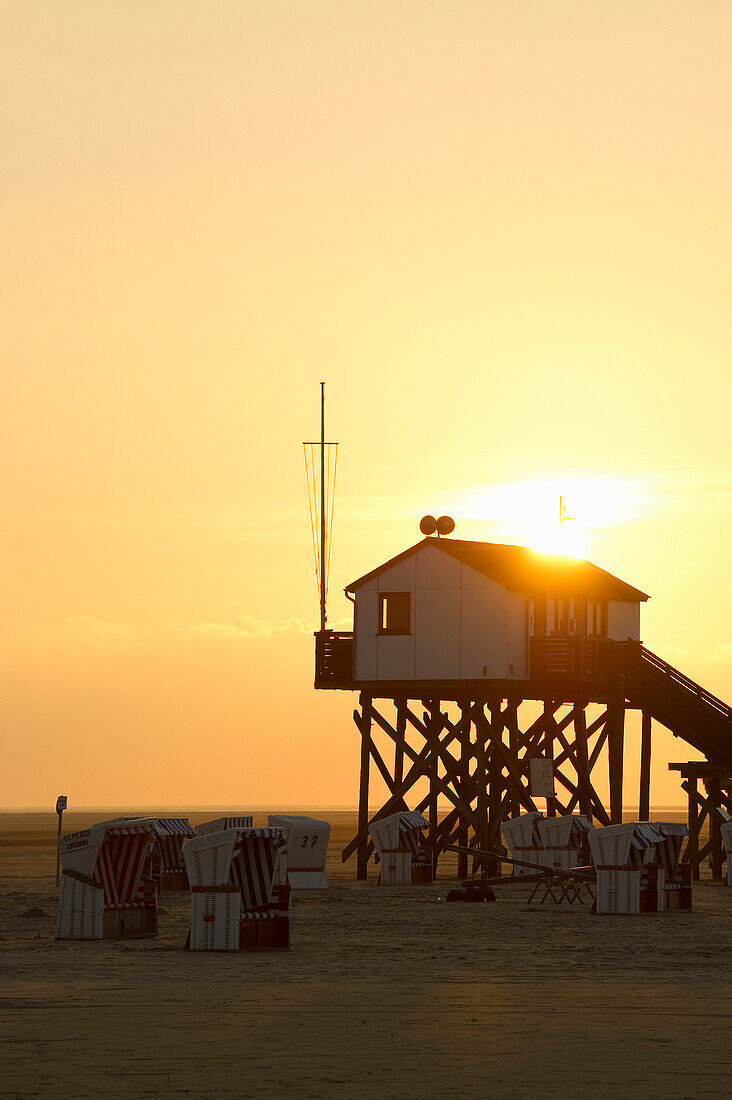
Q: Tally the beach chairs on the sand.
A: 11